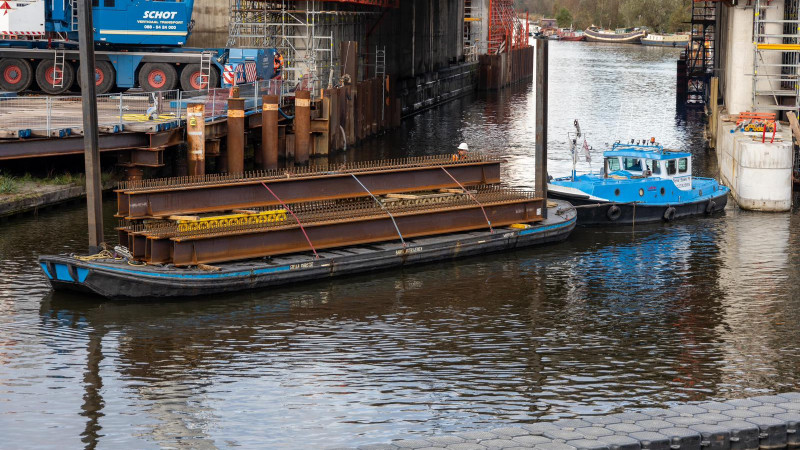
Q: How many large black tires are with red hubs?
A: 5